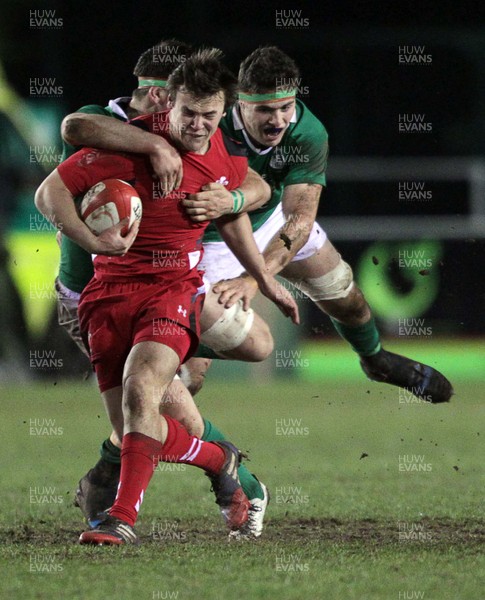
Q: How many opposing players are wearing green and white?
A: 2